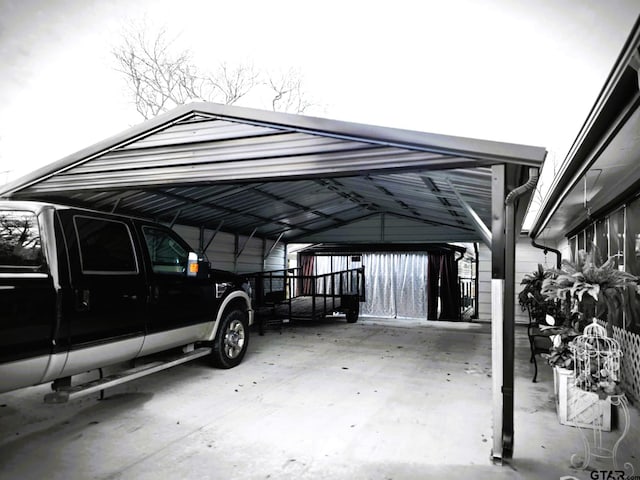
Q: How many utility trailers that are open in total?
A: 1